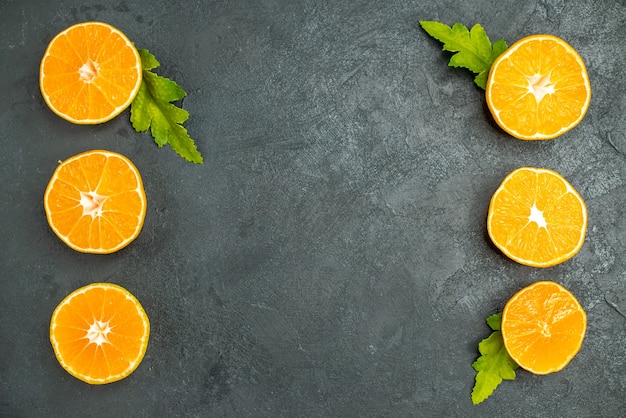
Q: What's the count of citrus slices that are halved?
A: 6